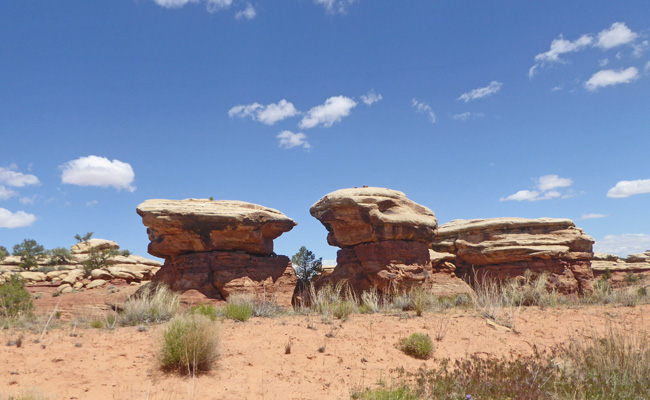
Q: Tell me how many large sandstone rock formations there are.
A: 3